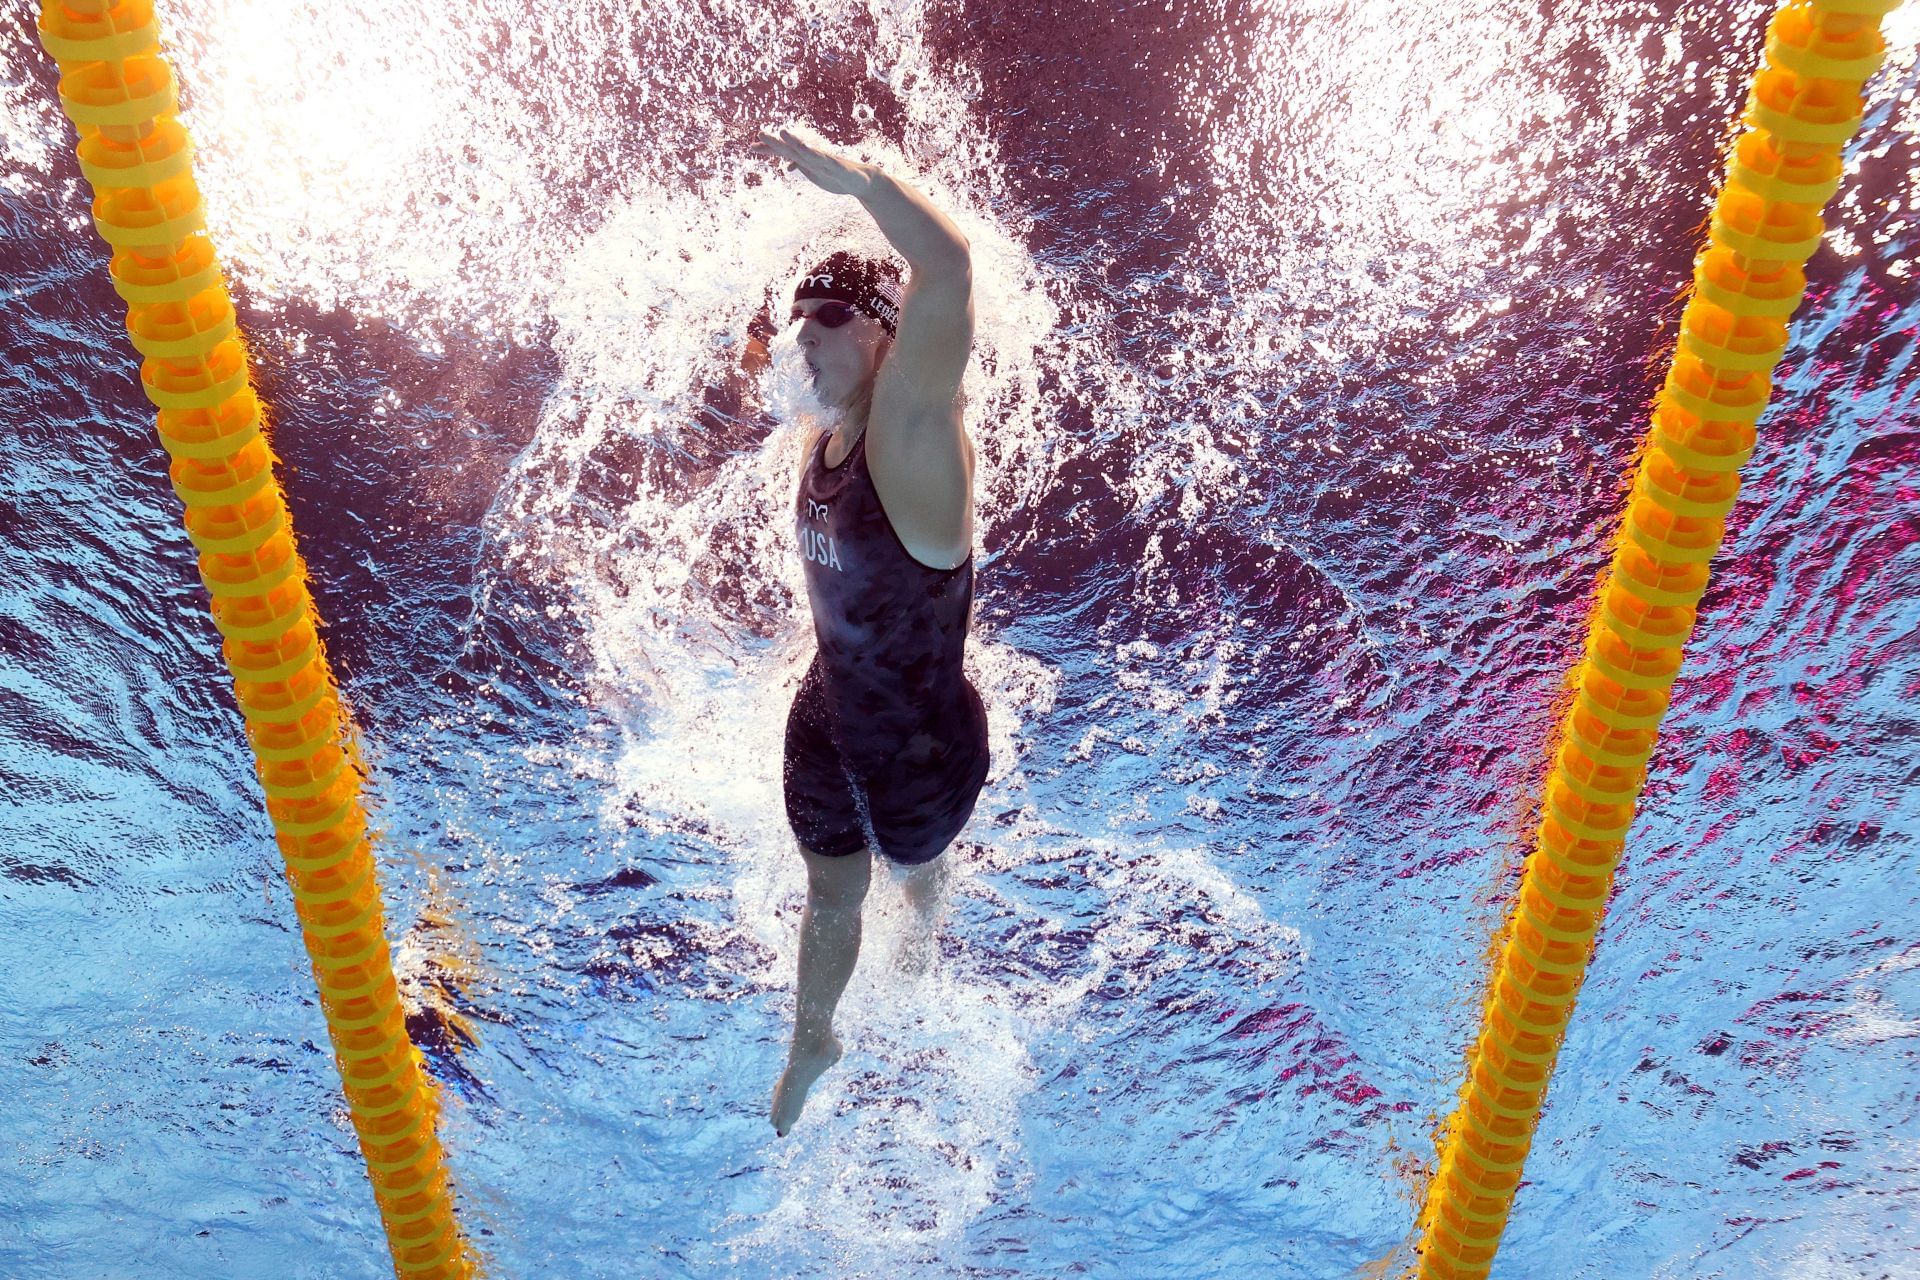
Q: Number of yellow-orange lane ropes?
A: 2